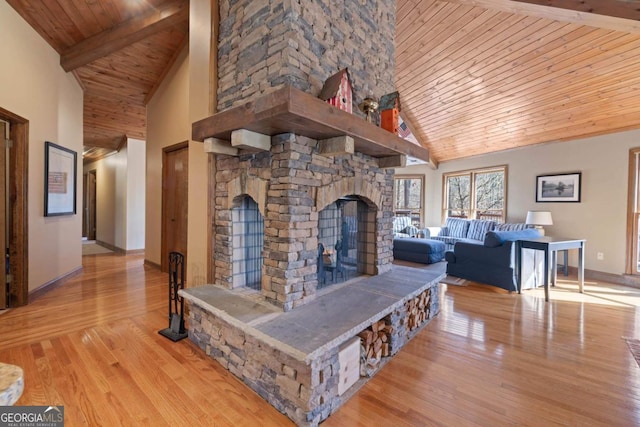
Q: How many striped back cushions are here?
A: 3